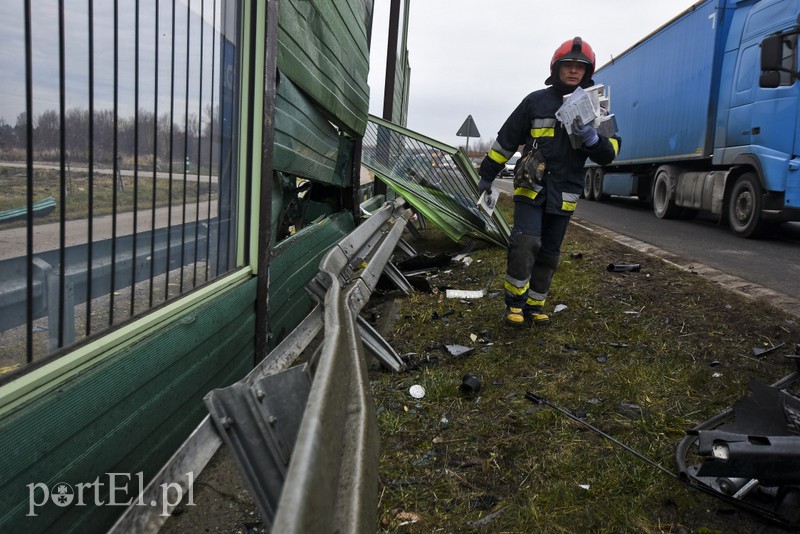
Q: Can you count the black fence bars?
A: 12